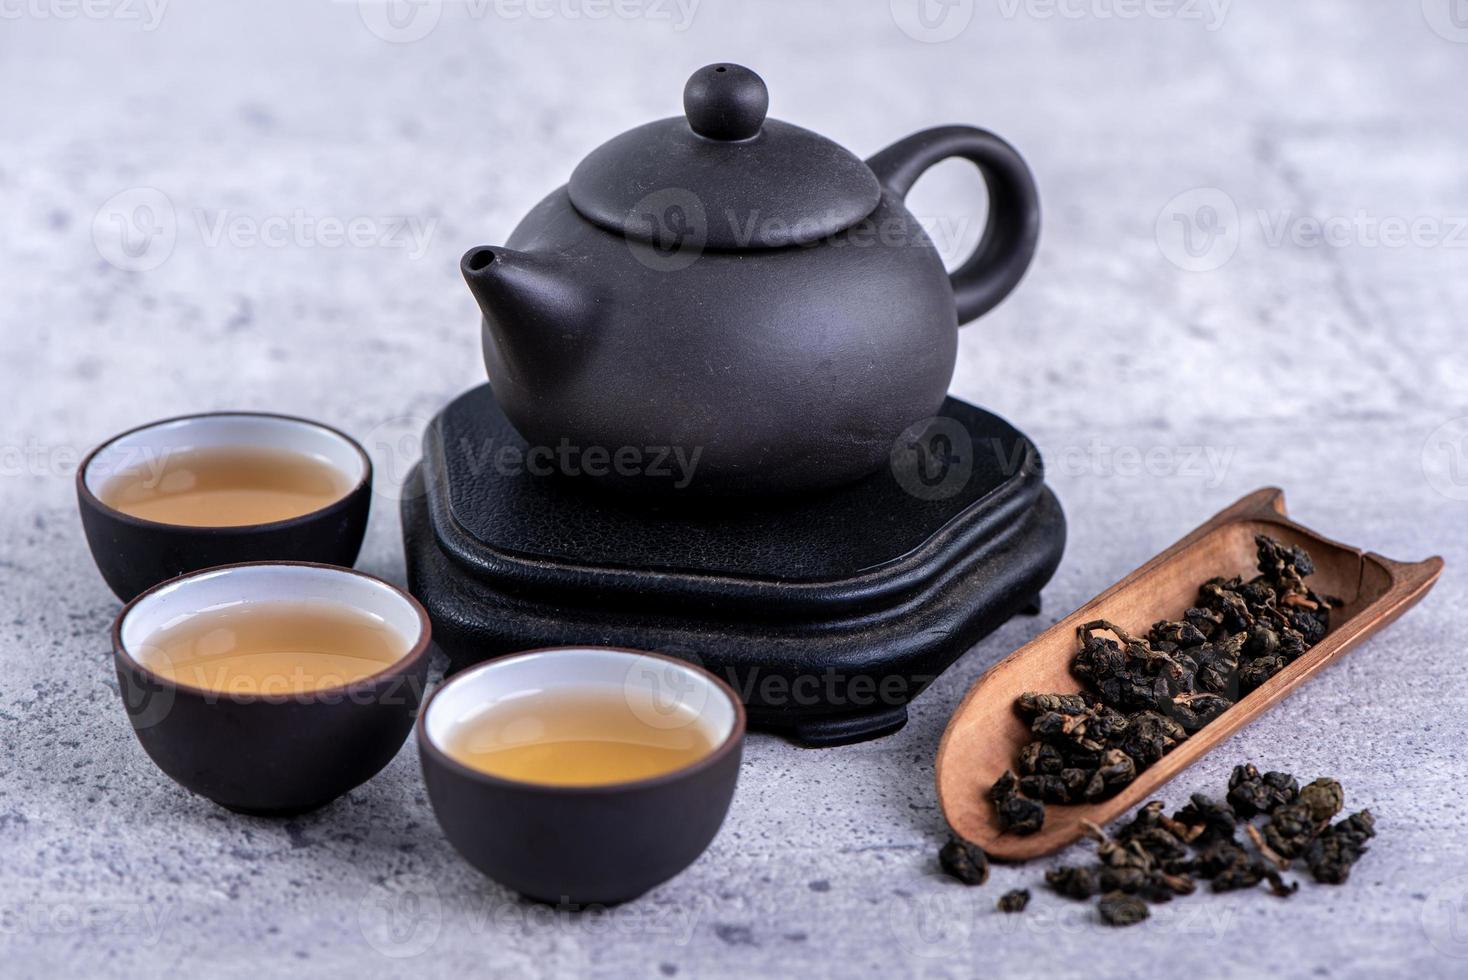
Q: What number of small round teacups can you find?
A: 3